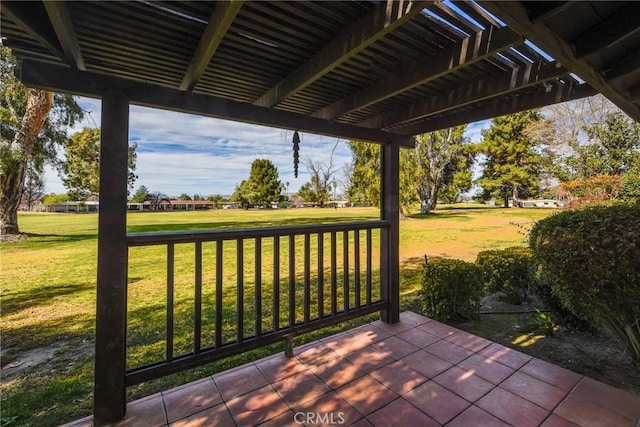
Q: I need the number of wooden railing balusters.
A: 13